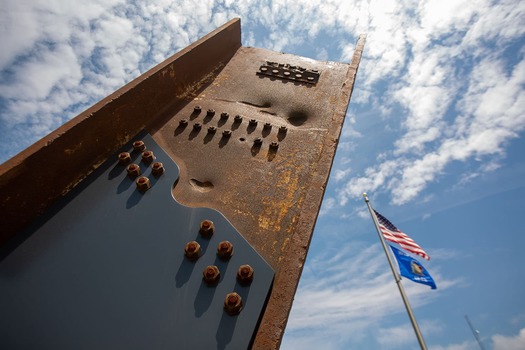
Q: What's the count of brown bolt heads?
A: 12